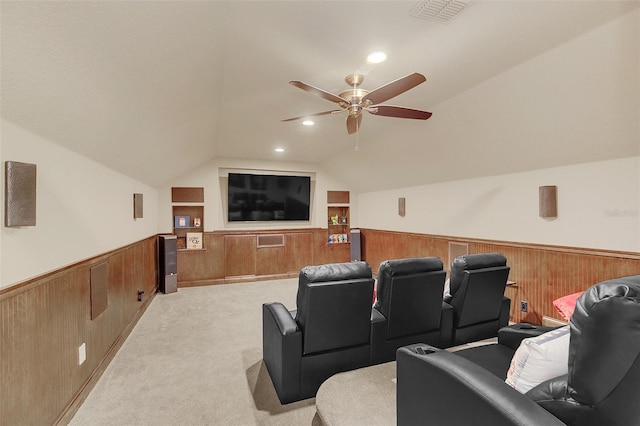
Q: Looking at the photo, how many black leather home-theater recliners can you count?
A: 4